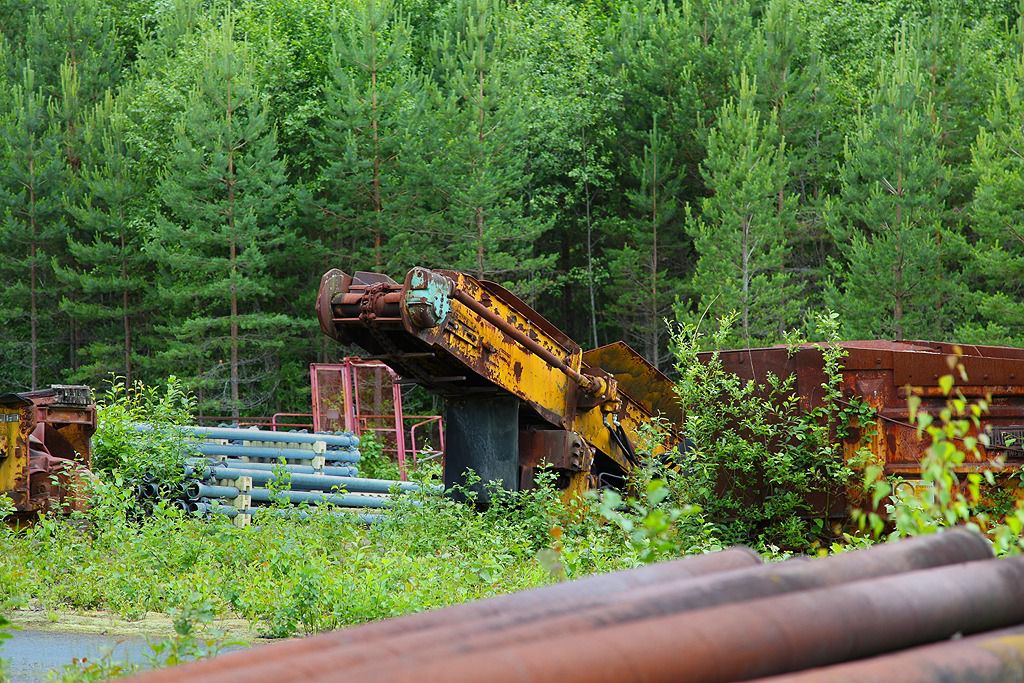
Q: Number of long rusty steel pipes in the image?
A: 4